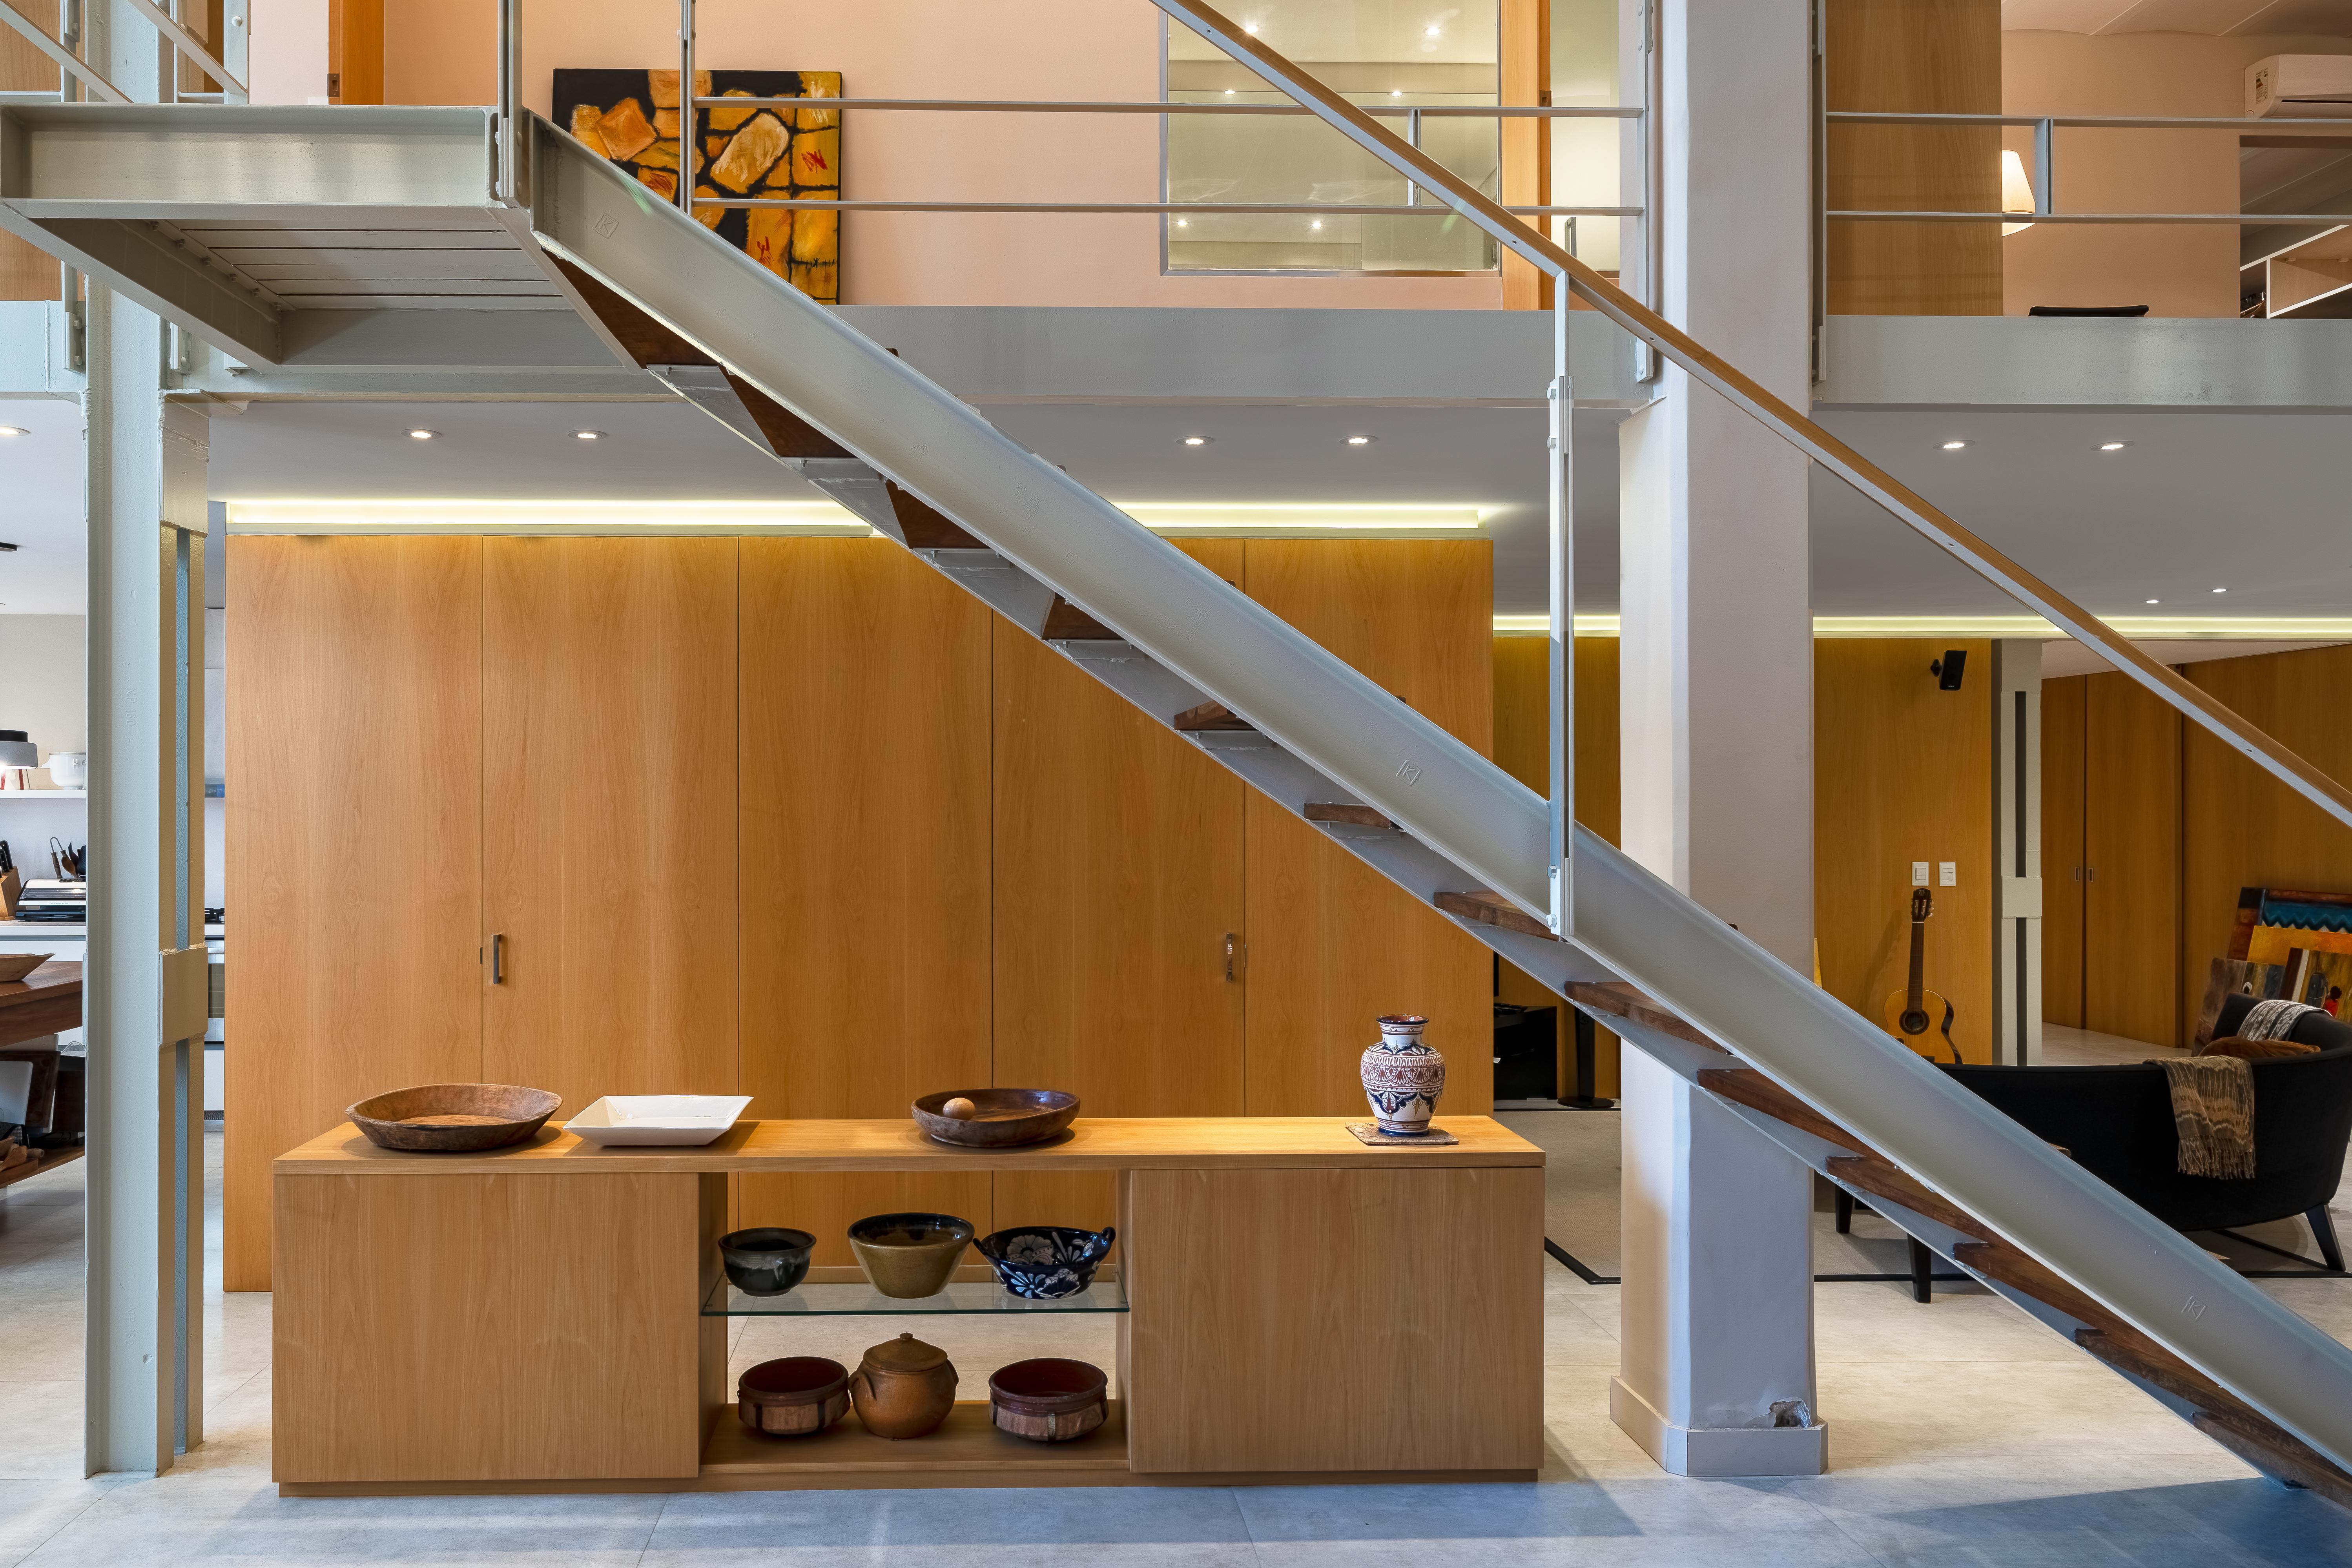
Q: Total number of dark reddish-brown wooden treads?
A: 13